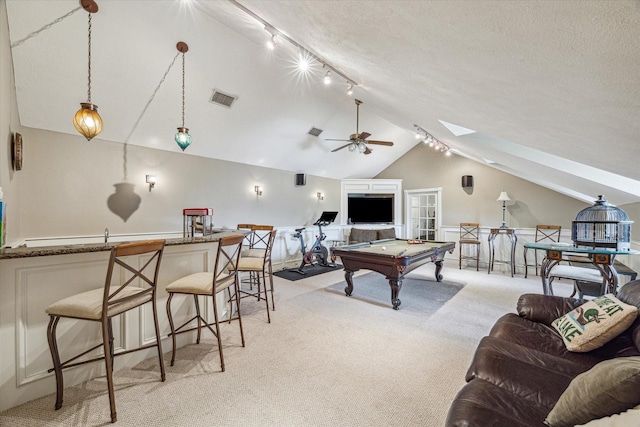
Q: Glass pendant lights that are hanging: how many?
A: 2